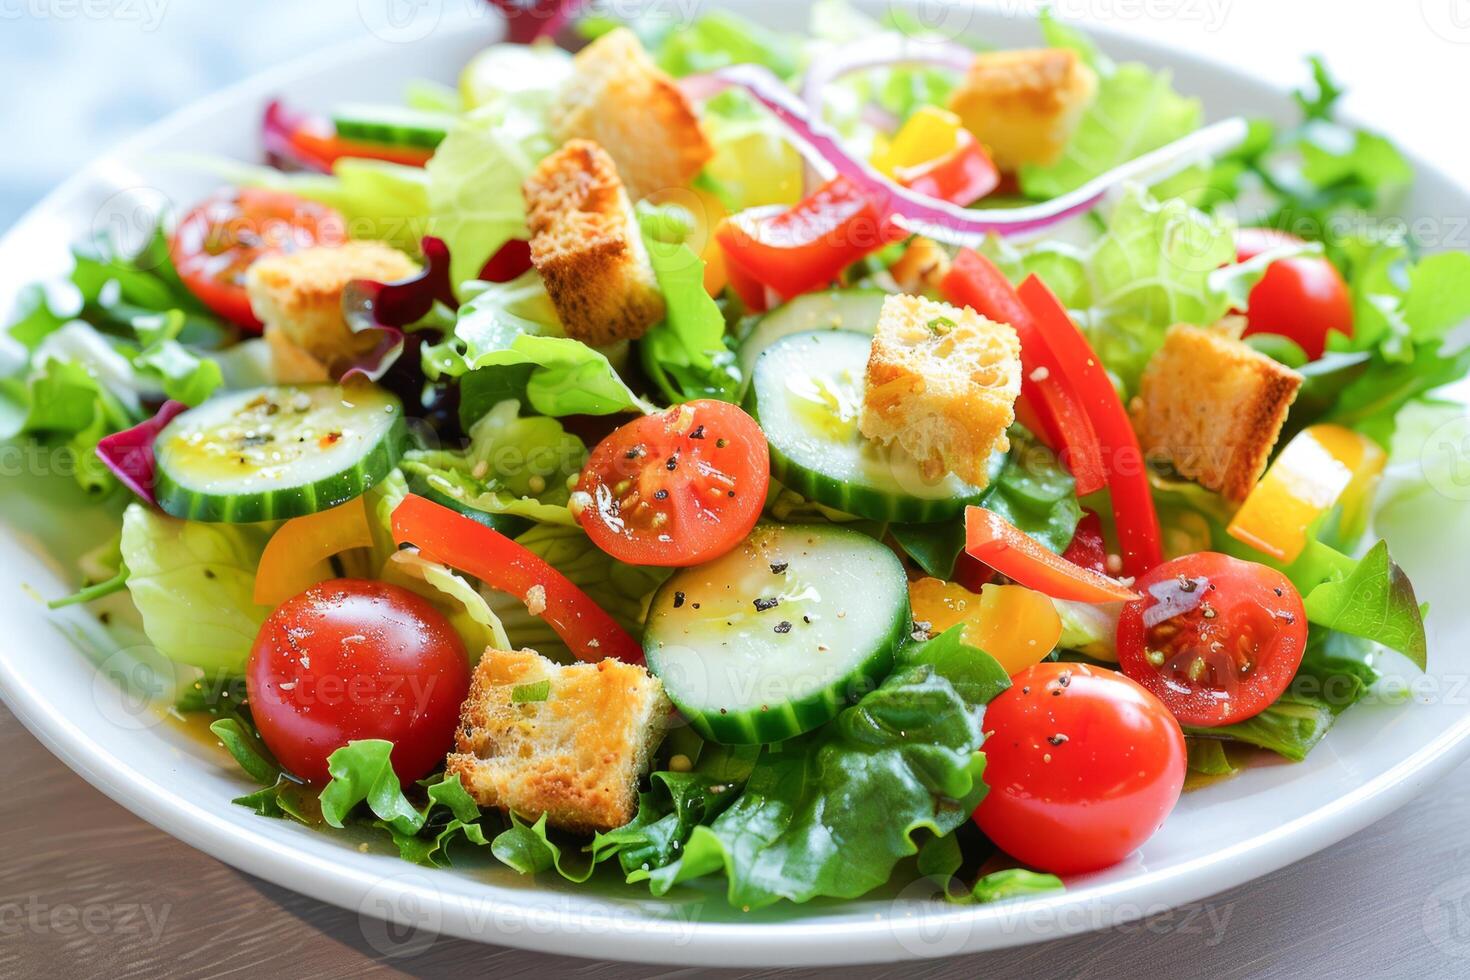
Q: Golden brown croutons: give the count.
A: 7